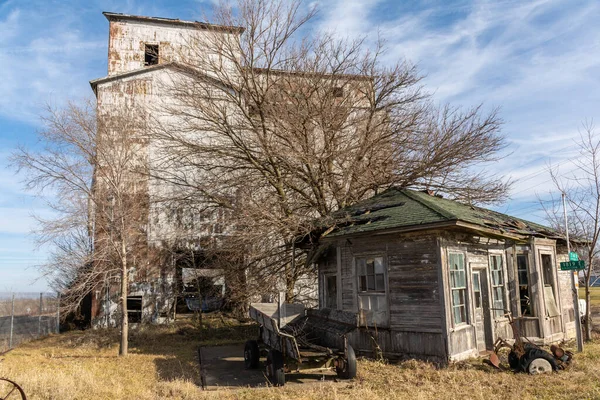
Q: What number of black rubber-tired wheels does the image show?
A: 5